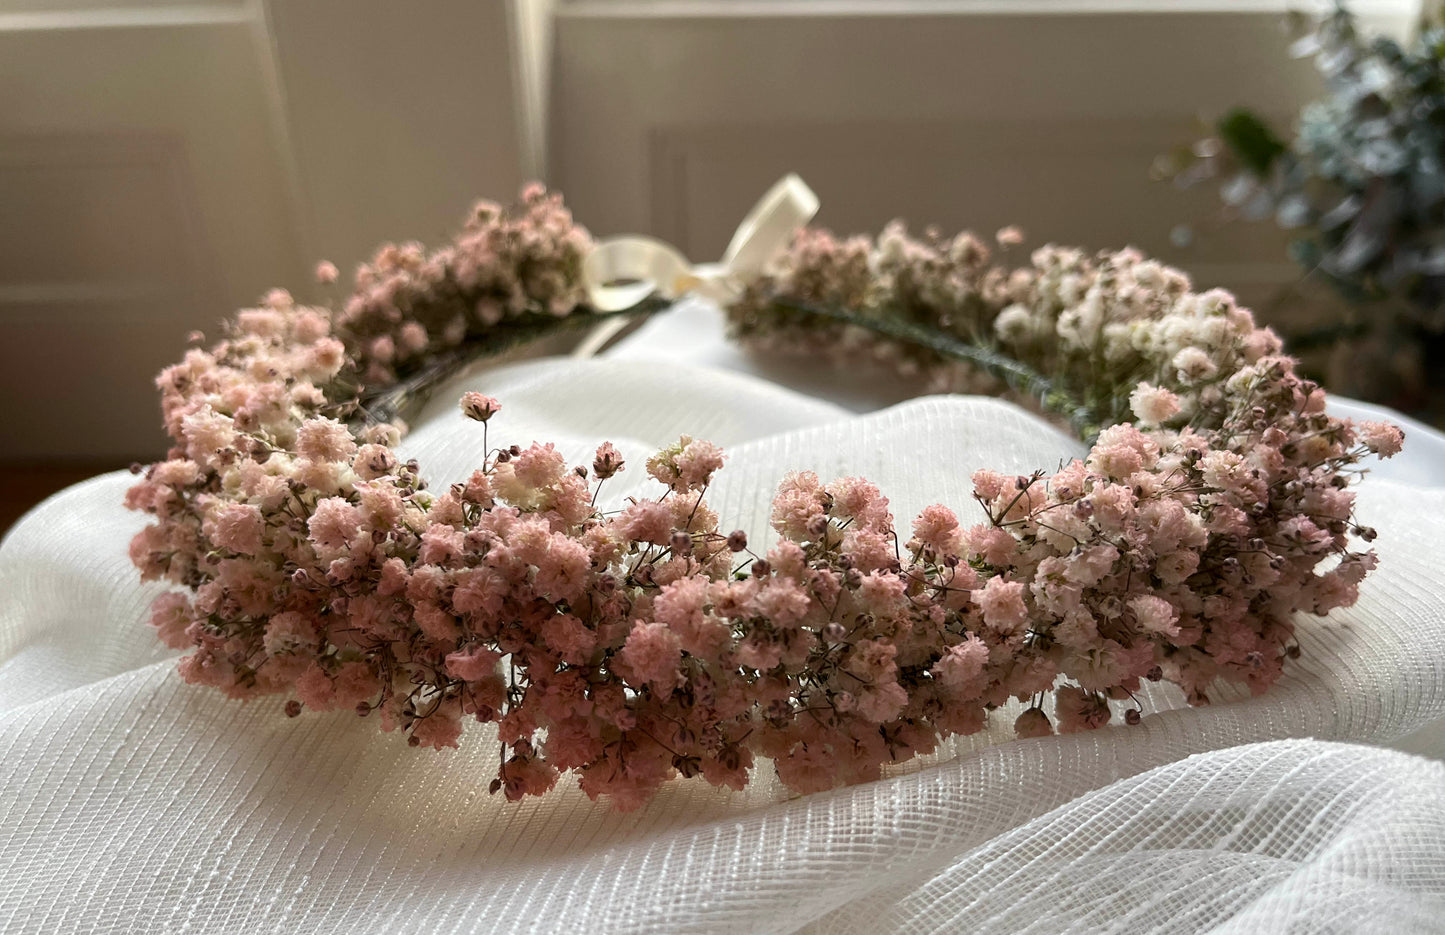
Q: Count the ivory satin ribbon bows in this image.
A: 1